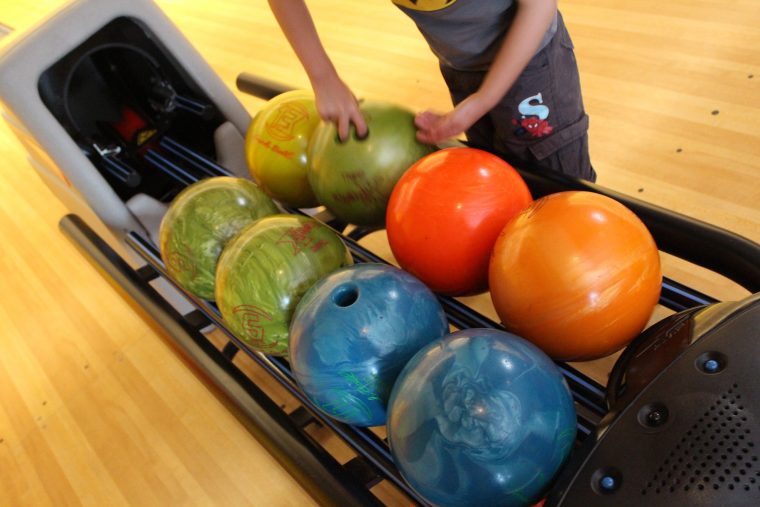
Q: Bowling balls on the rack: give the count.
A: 8